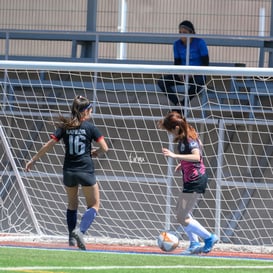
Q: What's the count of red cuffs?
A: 2